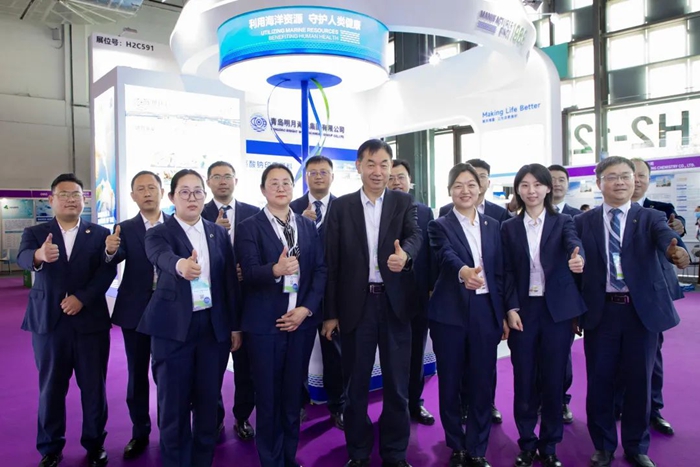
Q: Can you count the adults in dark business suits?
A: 14